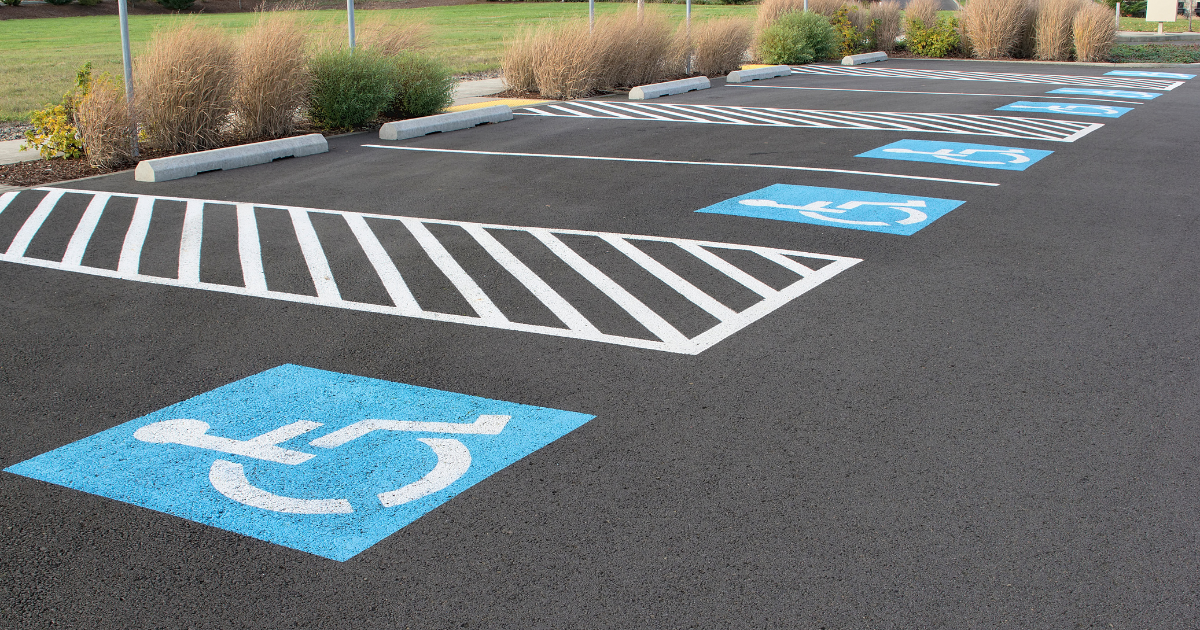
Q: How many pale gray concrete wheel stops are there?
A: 5